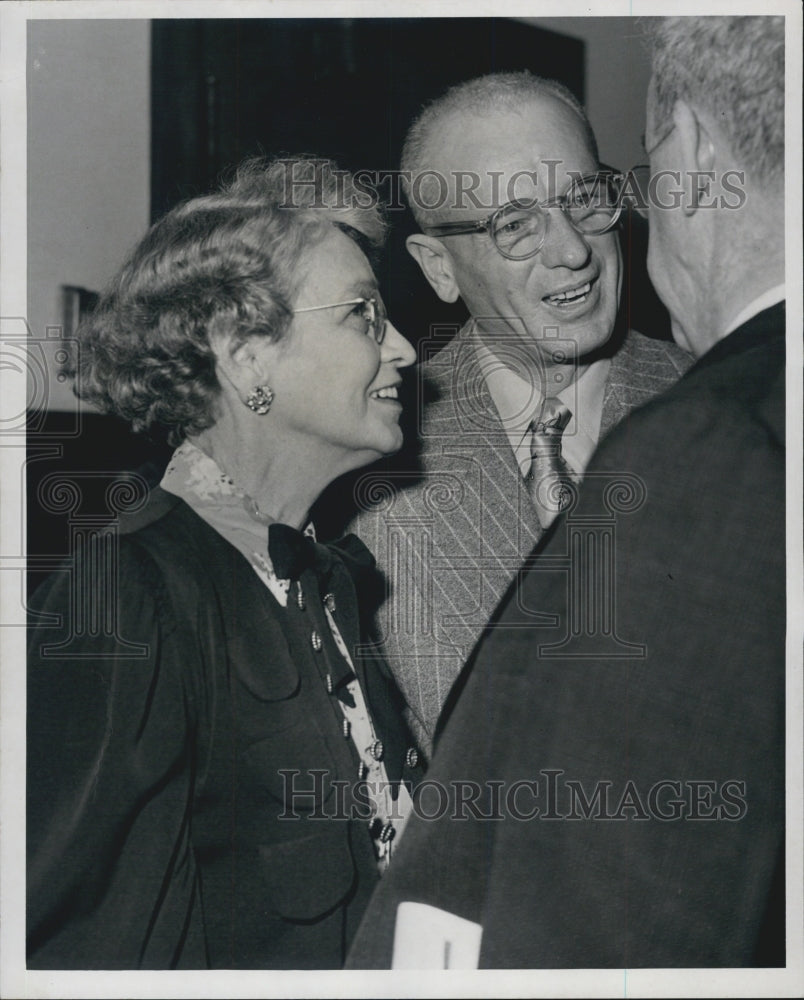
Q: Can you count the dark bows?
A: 1